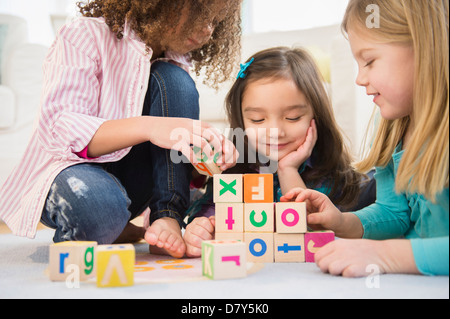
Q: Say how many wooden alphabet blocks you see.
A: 13